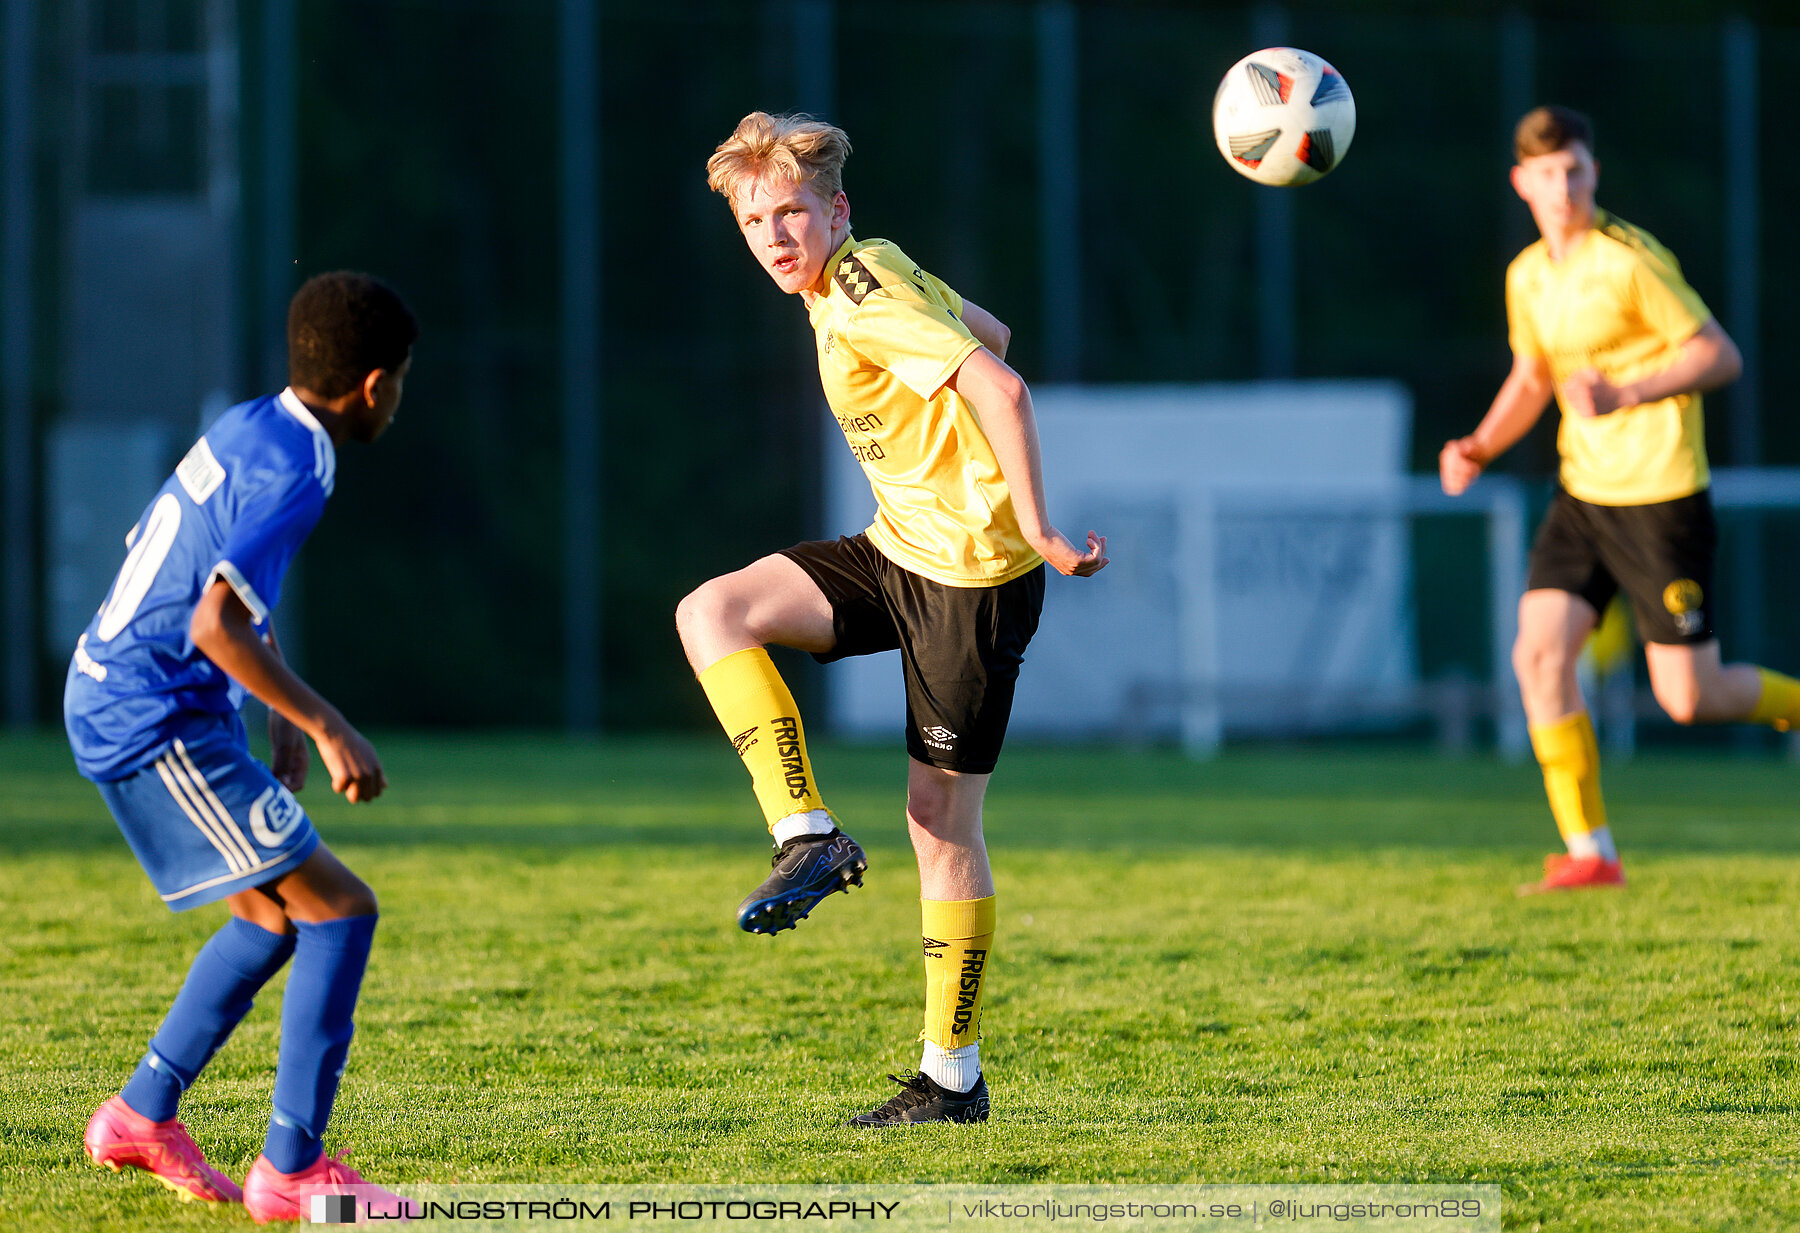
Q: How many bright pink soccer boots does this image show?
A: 2